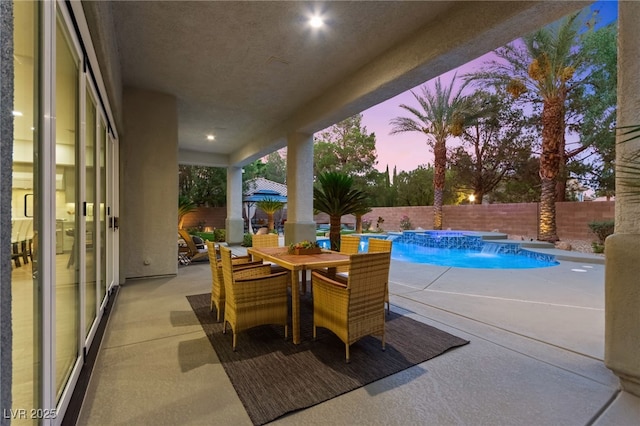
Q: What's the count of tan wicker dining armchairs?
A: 6